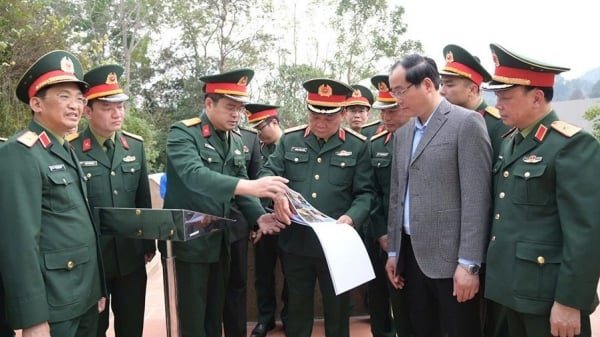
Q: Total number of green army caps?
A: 9